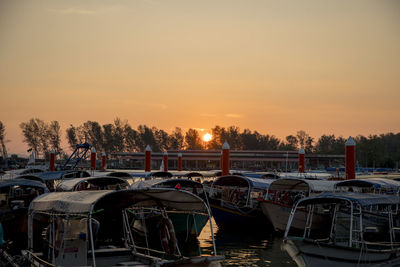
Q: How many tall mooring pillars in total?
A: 9